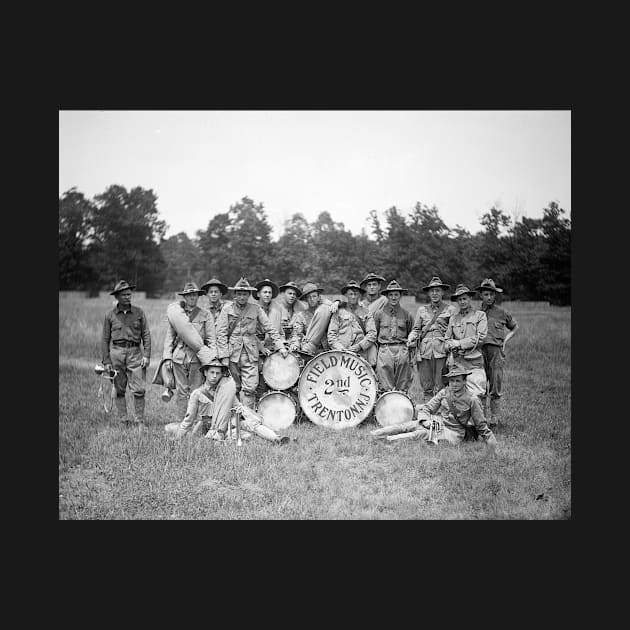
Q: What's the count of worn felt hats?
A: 15